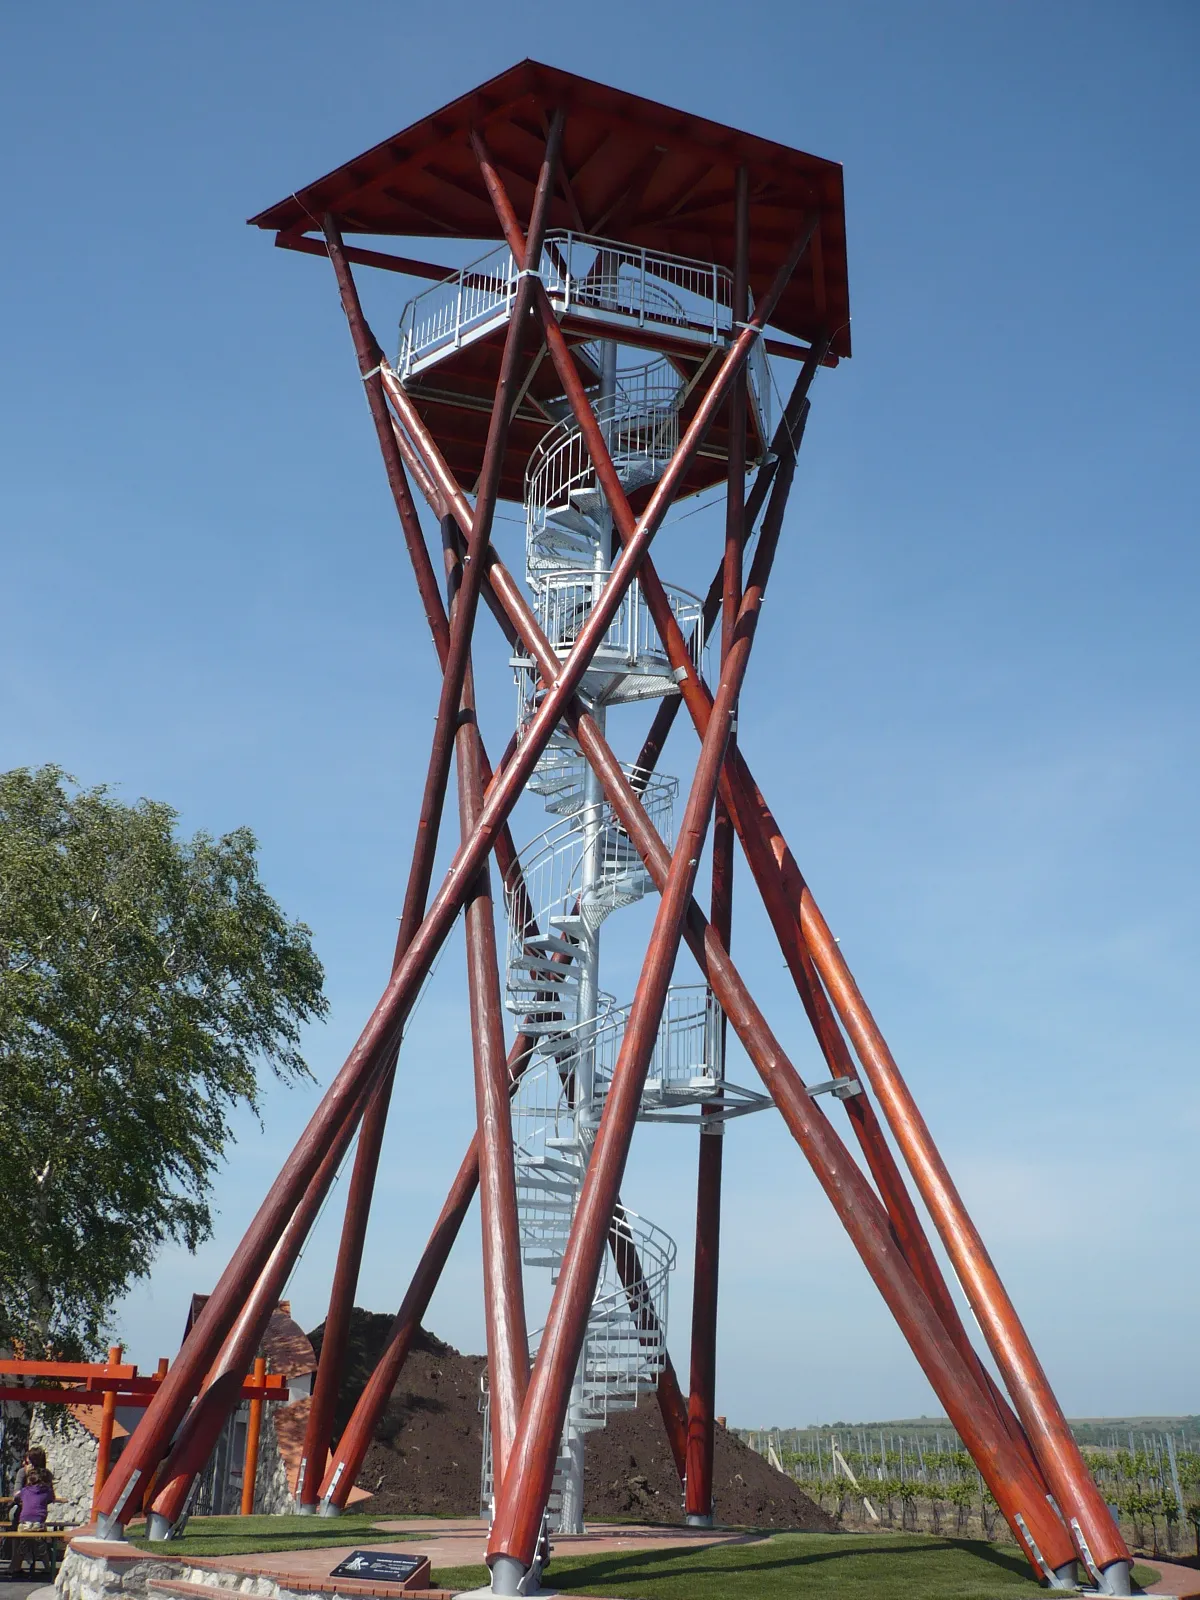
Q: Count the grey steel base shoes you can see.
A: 8